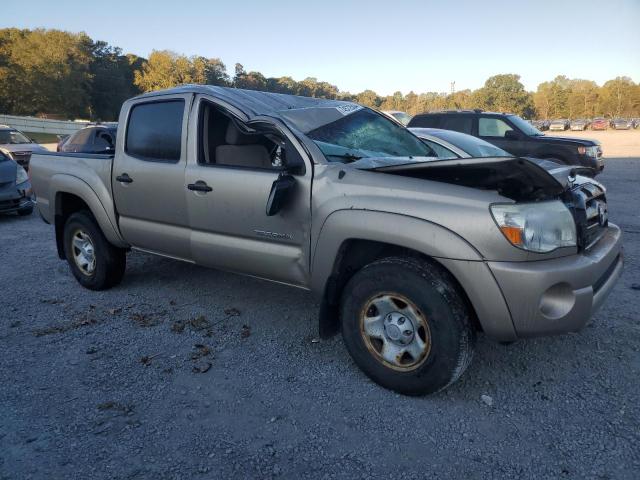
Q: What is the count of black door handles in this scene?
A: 2